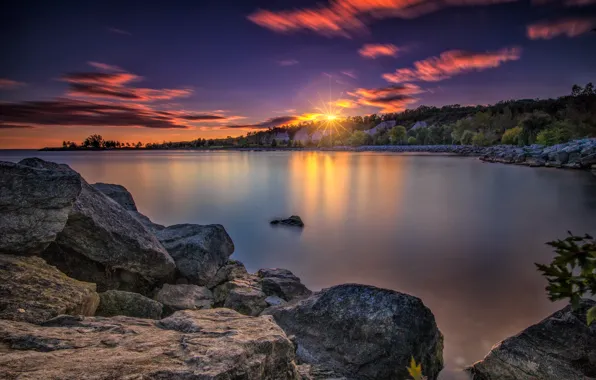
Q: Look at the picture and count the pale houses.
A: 0